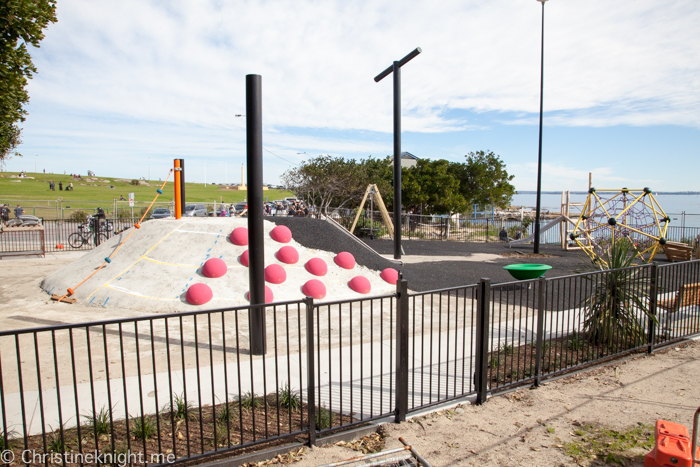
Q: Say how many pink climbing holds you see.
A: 13